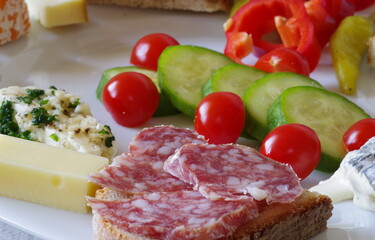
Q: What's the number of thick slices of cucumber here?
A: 5